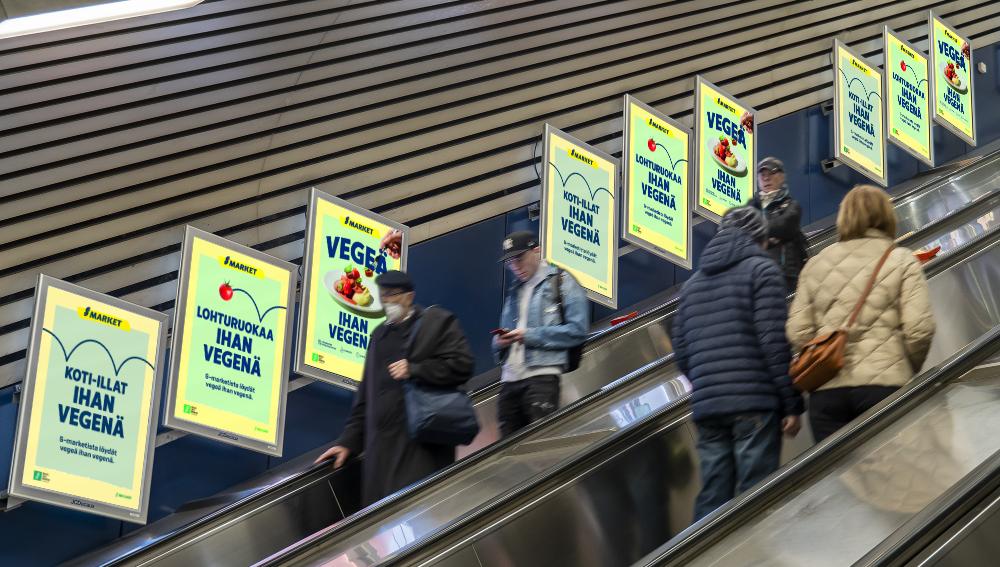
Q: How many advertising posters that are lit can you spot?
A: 9